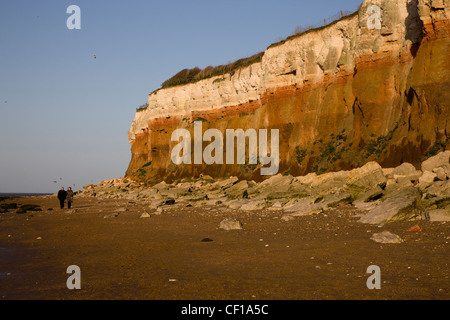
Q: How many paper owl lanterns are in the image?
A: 0